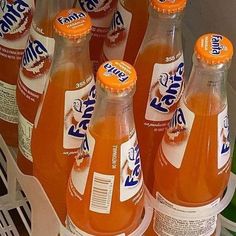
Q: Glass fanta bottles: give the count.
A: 8